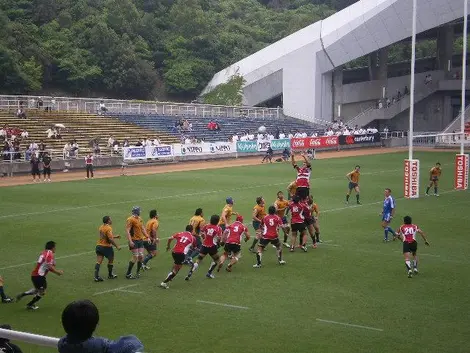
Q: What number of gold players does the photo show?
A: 11